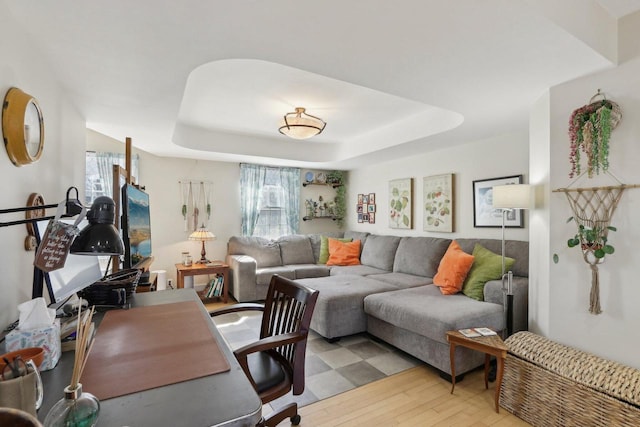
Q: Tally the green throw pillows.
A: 2